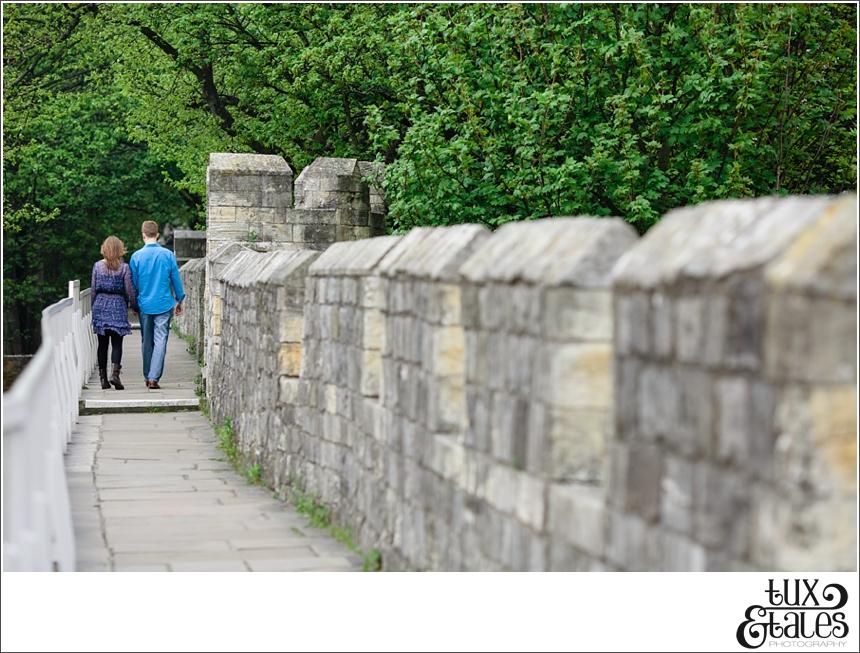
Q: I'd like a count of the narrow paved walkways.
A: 1